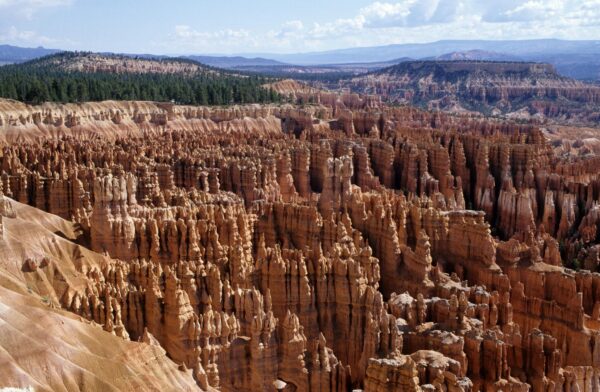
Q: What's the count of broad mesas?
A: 1